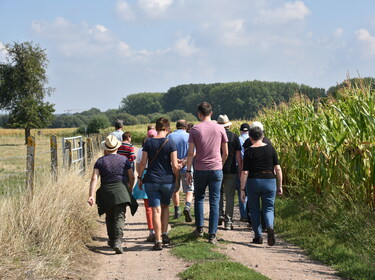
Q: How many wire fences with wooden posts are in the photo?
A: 1